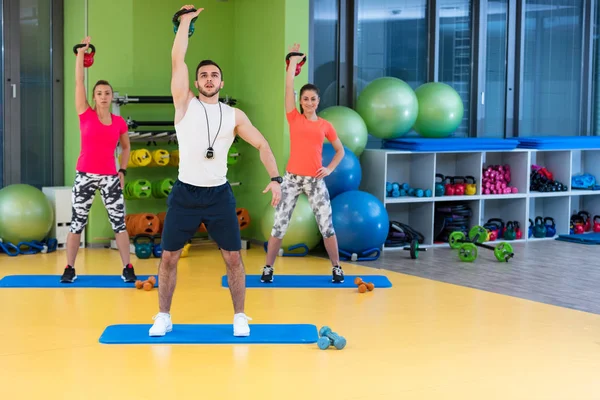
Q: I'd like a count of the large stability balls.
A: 7